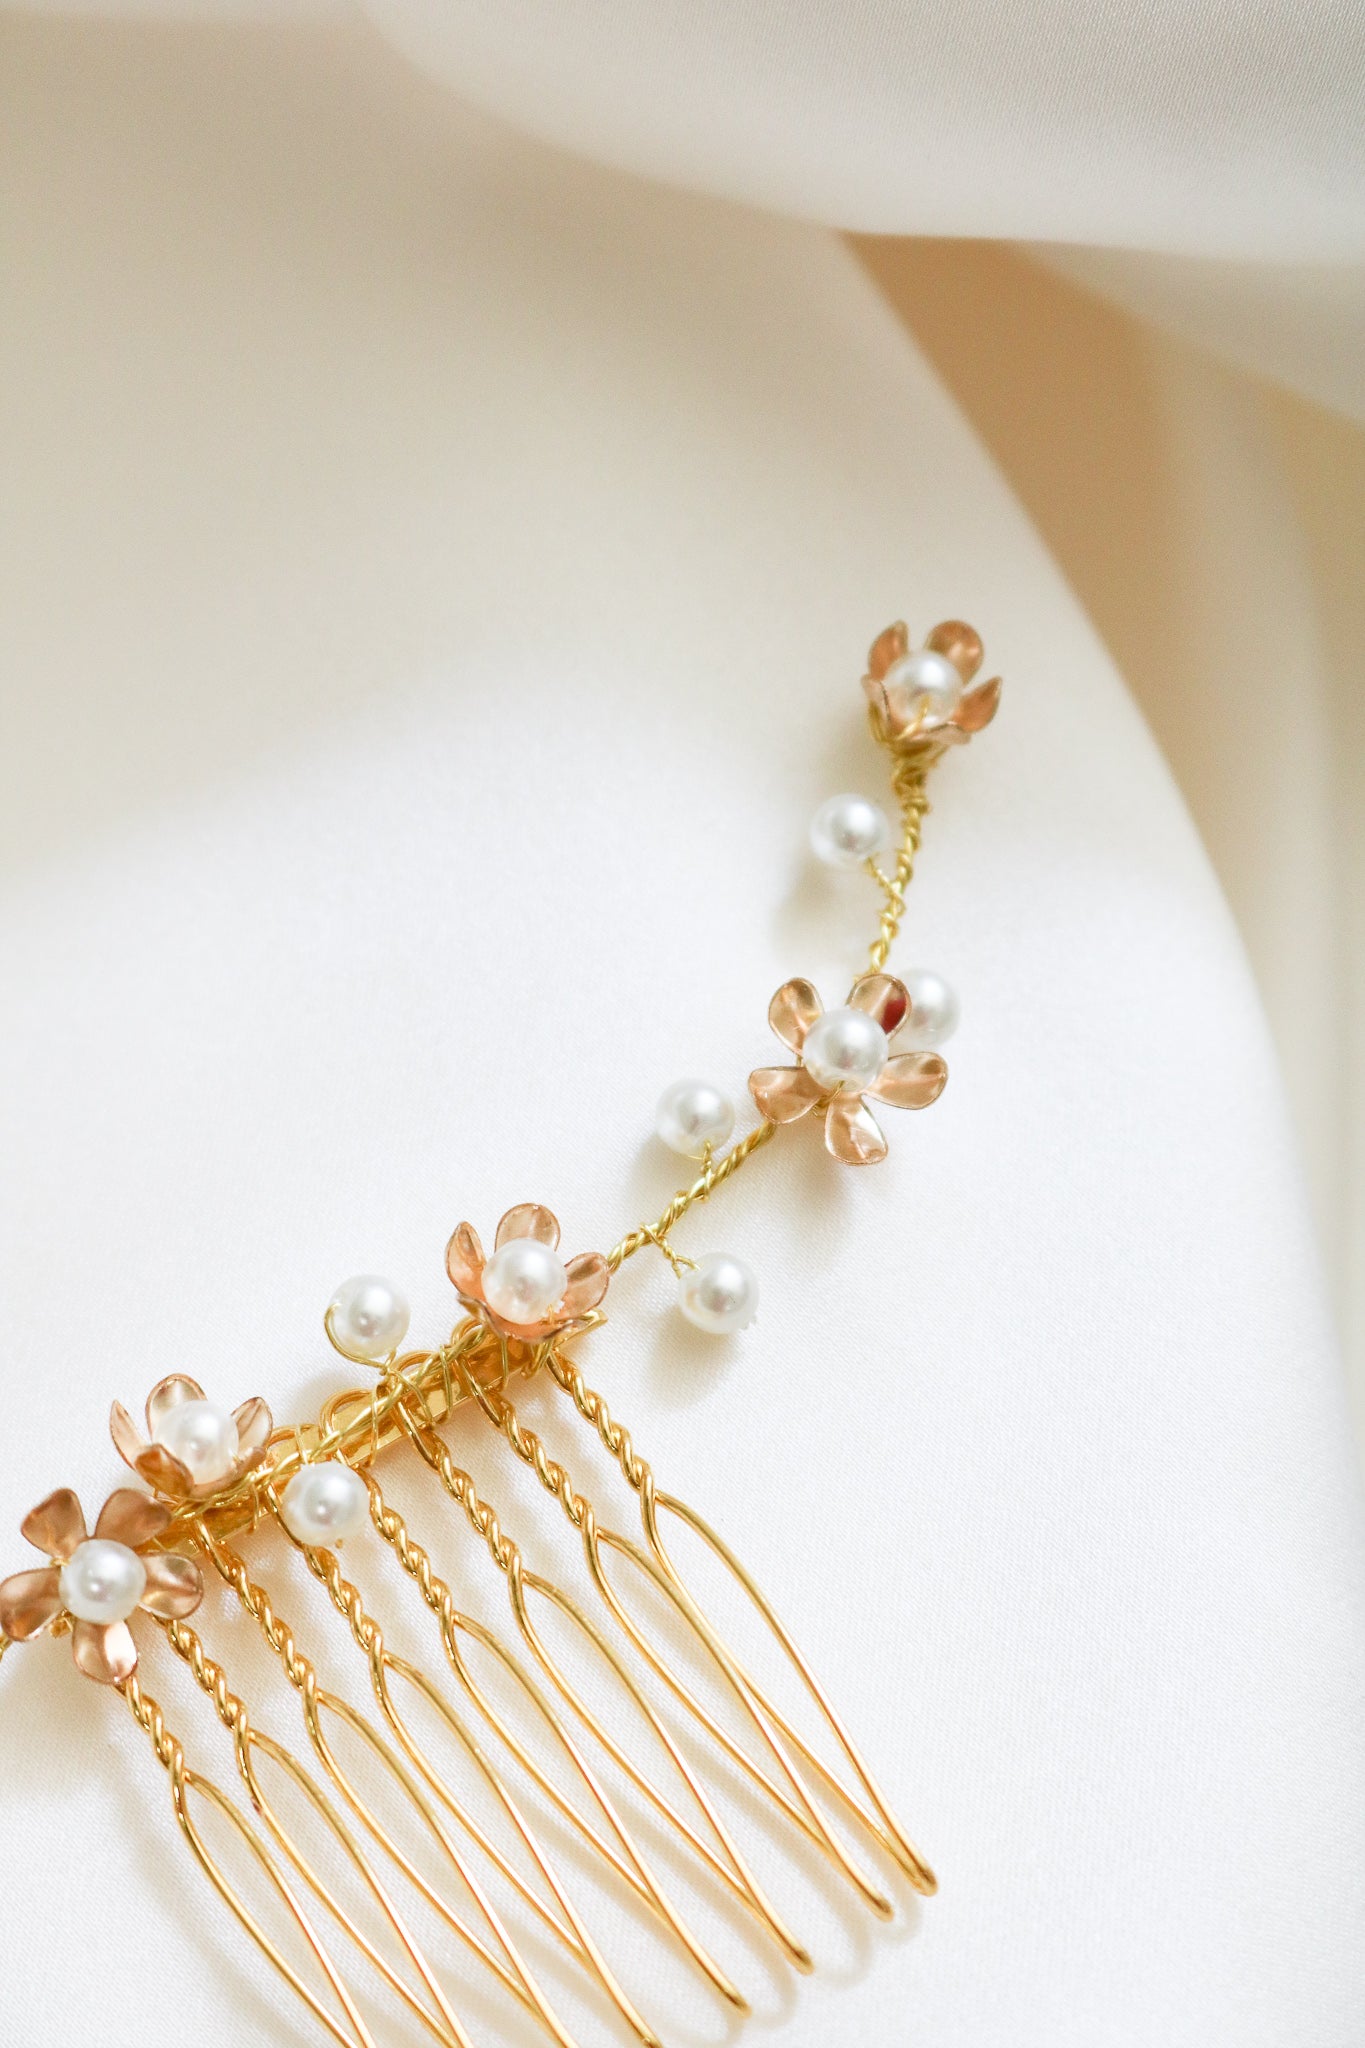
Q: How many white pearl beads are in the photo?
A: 11